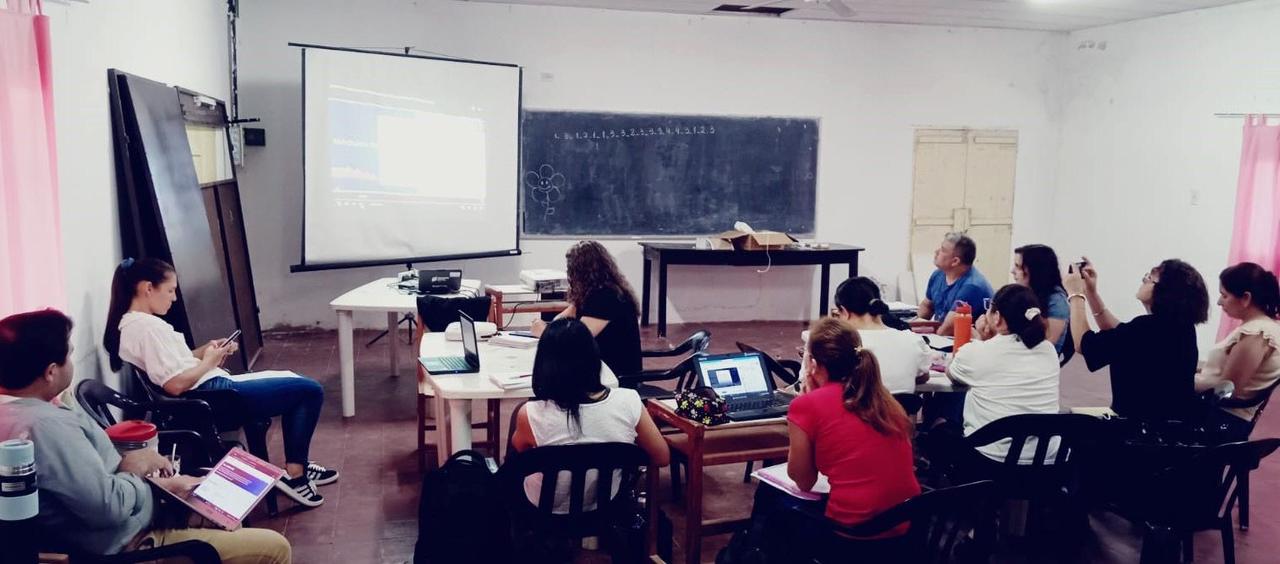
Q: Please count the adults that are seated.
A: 11